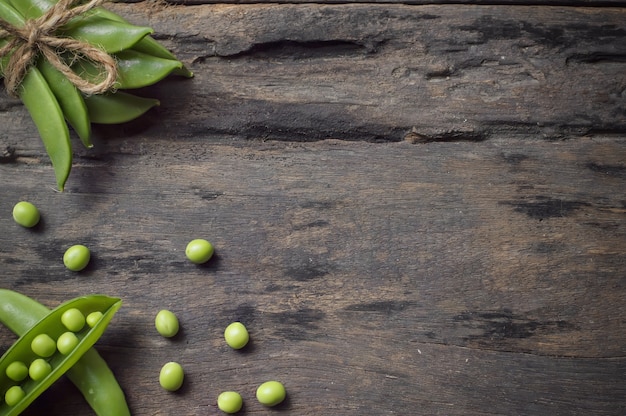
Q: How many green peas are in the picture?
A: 15